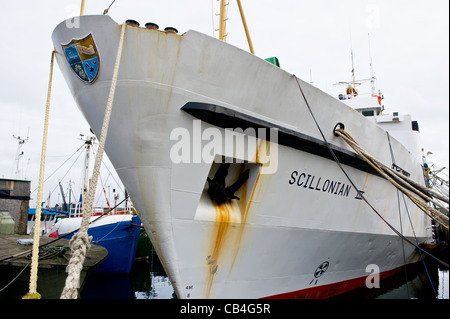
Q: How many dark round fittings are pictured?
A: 3